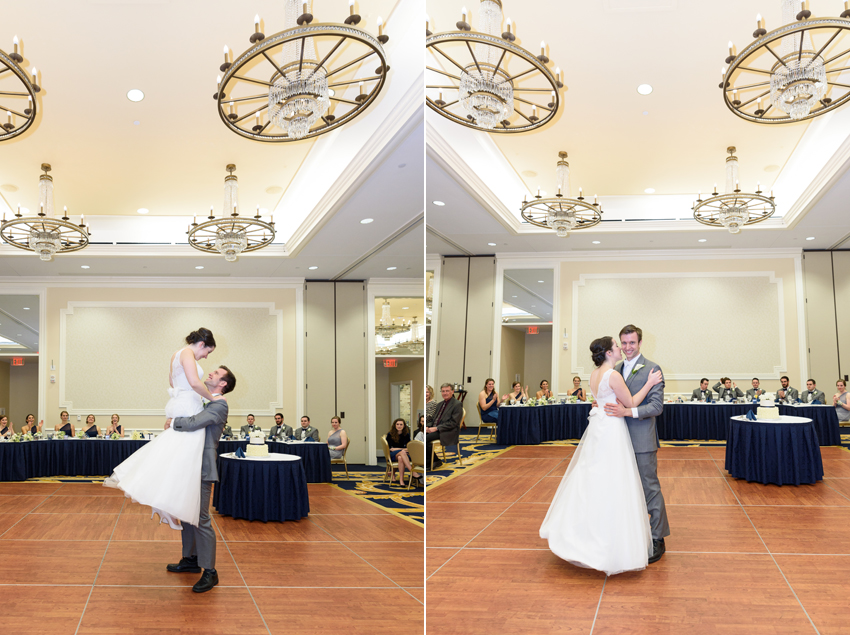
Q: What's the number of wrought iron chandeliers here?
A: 8